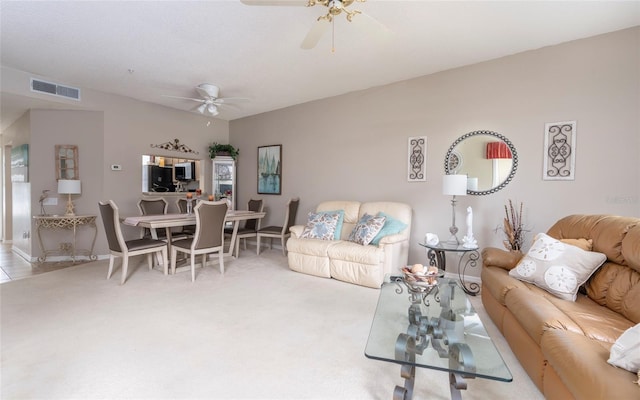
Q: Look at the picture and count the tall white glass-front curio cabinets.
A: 1